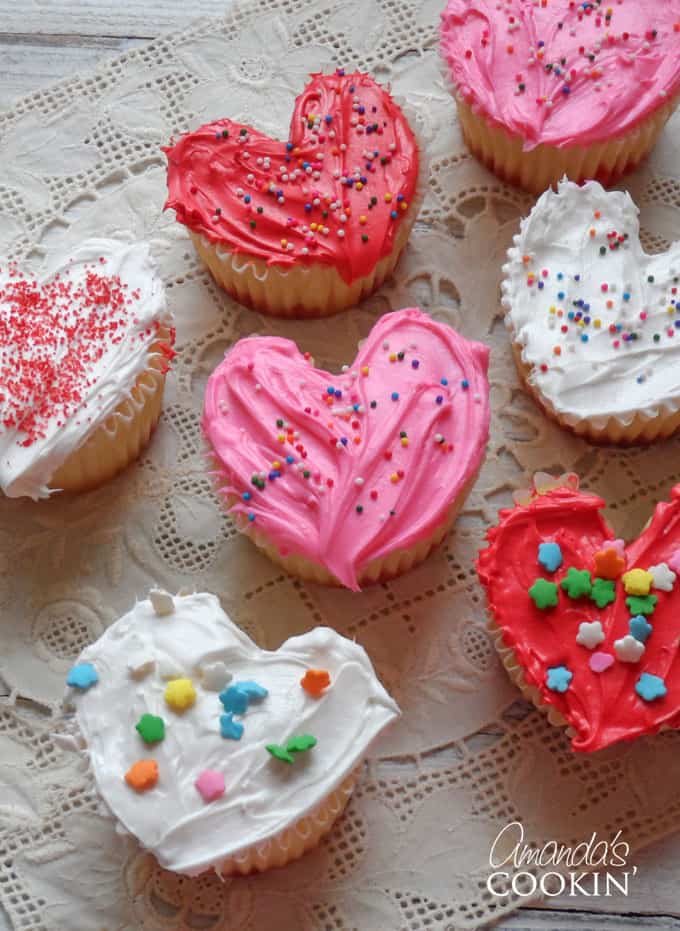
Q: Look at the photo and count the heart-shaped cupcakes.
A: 7